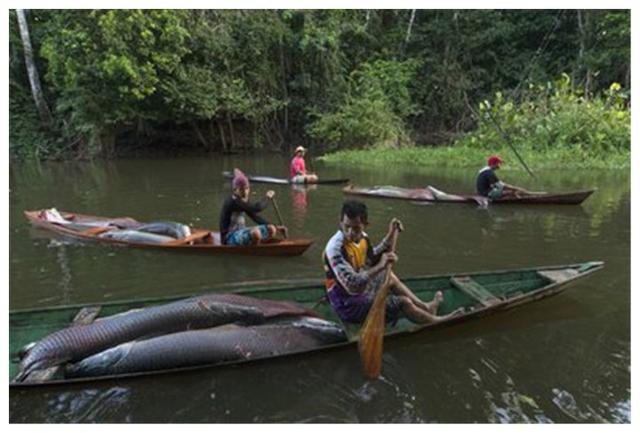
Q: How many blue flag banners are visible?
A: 0